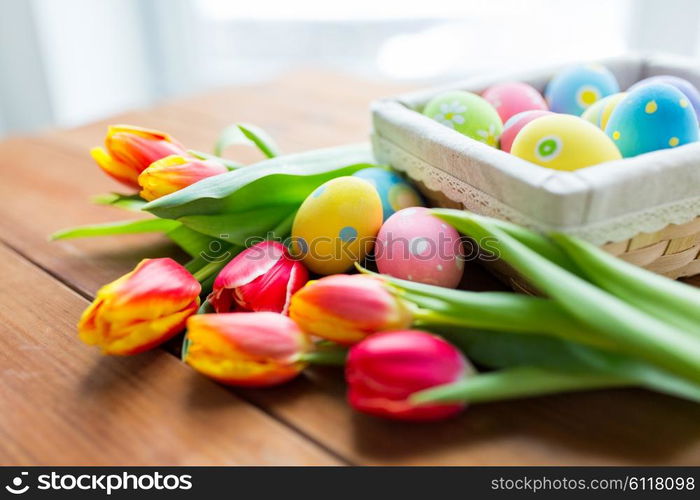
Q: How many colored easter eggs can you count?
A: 11